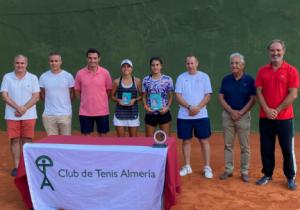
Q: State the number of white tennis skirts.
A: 1